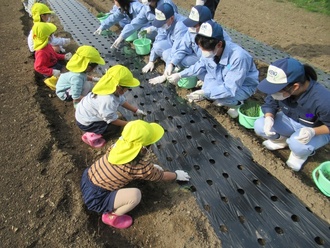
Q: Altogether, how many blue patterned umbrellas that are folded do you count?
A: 0